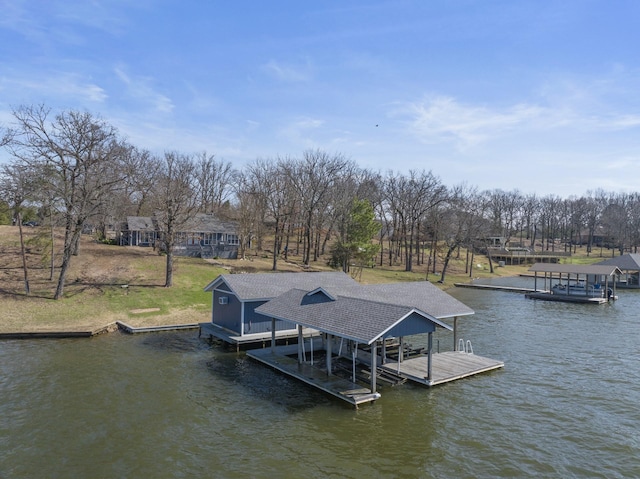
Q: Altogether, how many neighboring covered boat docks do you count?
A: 2